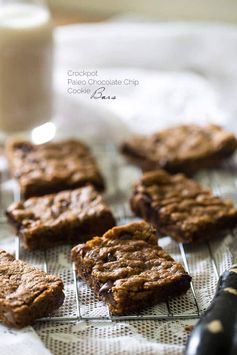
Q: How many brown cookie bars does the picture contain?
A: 6